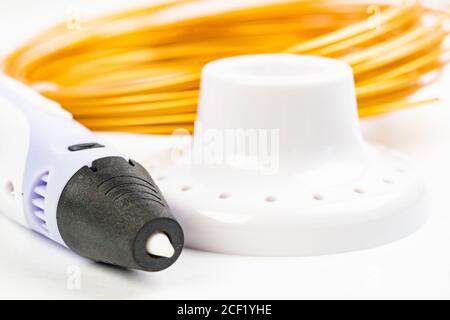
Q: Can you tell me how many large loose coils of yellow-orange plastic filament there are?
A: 1